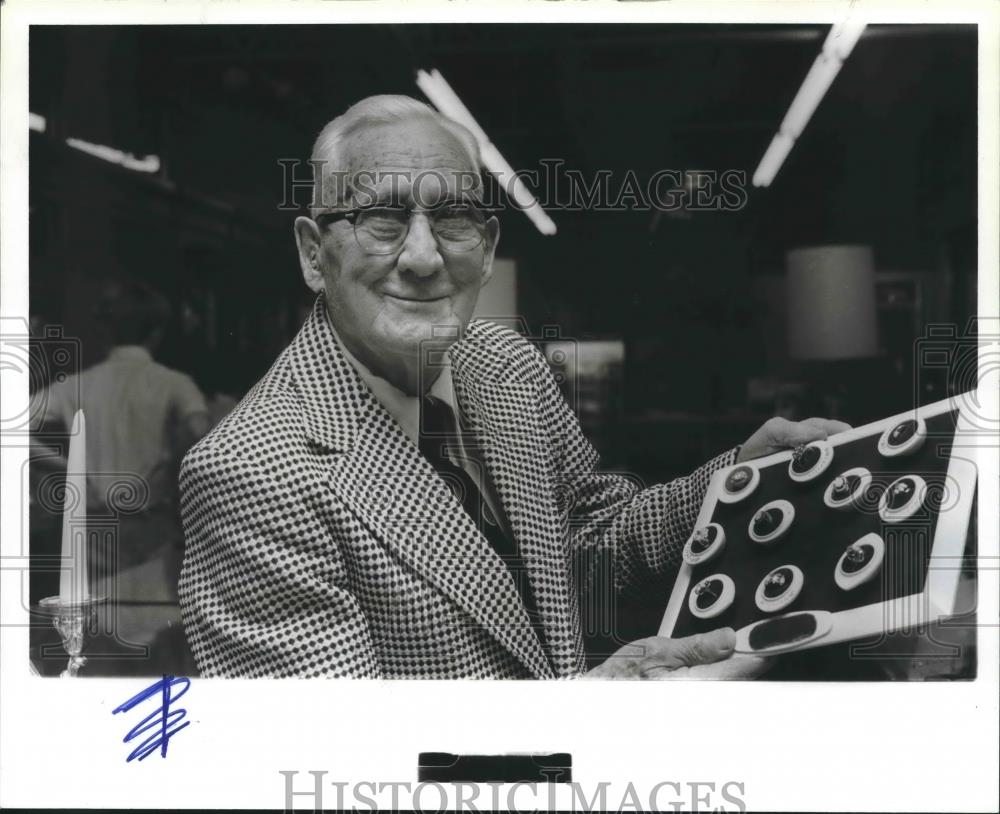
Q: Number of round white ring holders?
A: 10